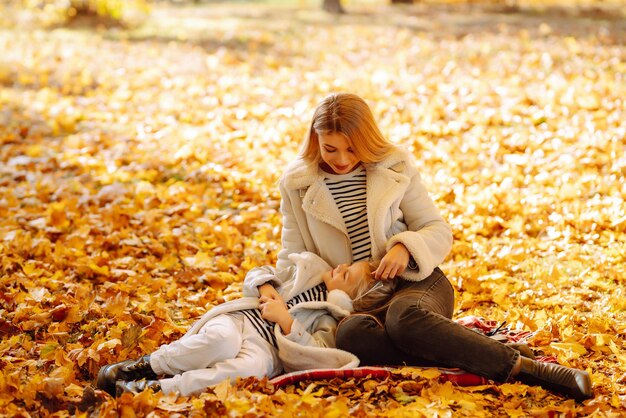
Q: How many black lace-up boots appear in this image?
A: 2